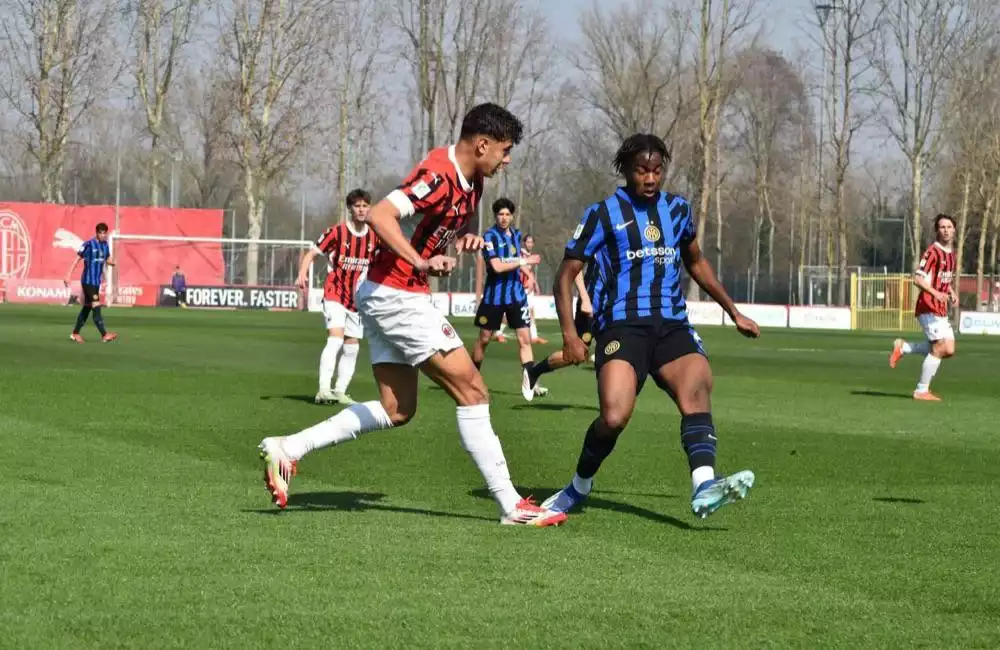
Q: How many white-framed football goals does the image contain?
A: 1